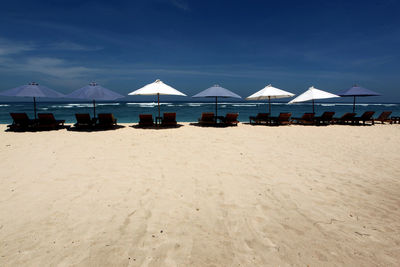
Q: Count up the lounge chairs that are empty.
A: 15